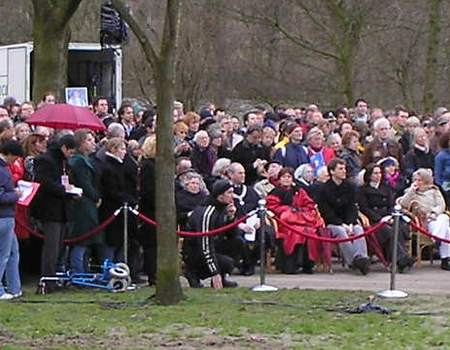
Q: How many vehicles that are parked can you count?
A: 1